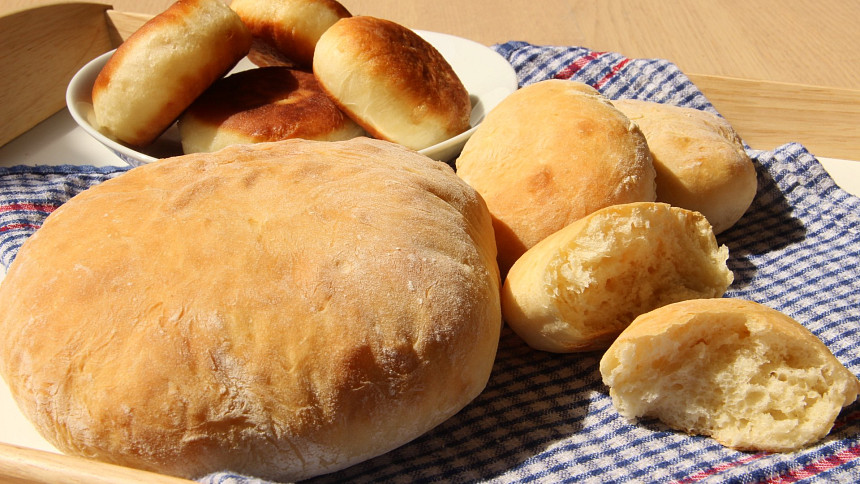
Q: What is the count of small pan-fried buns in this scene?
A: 4